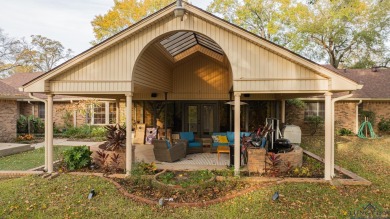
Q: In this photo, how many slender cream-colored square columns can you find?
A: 4